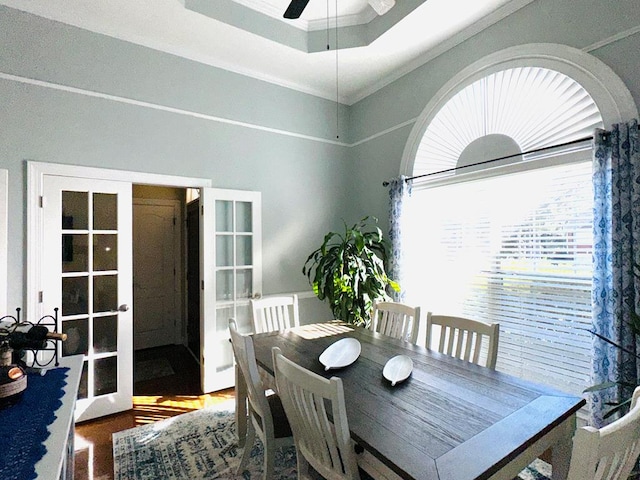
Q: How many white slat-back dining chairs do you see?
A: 6